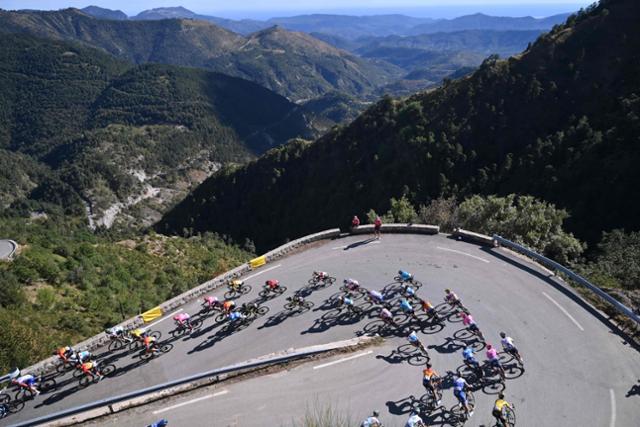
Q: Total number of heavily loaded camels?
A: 0